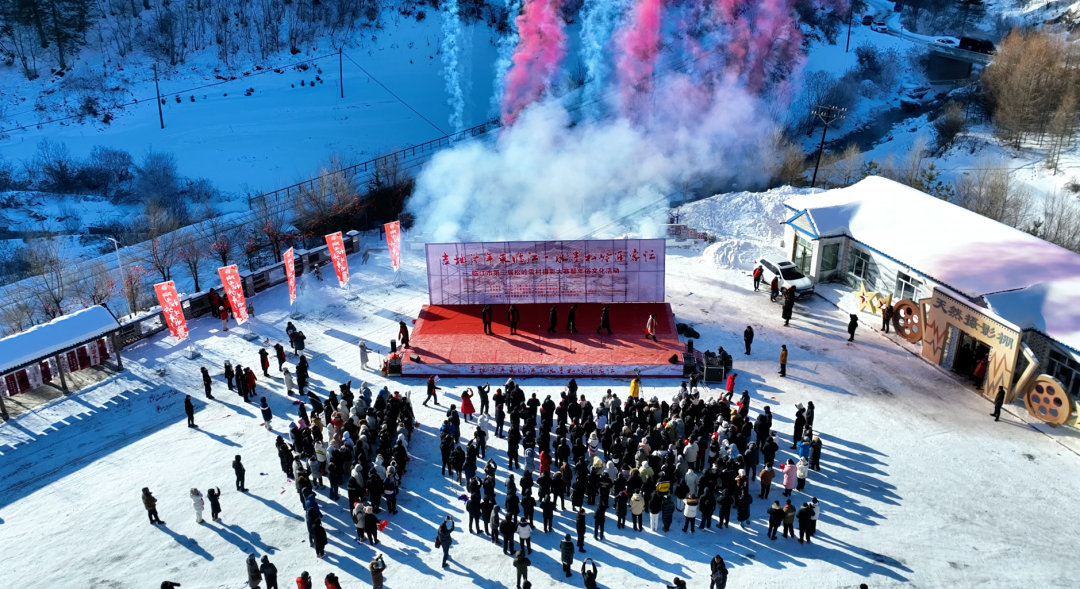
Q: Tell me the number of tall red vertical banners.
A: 5